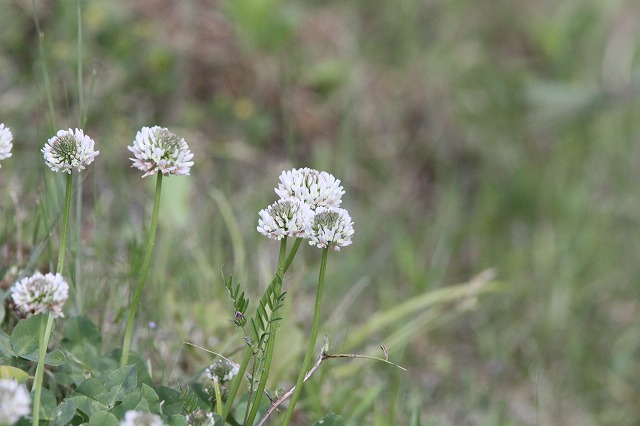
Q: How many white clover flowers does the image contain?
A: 11